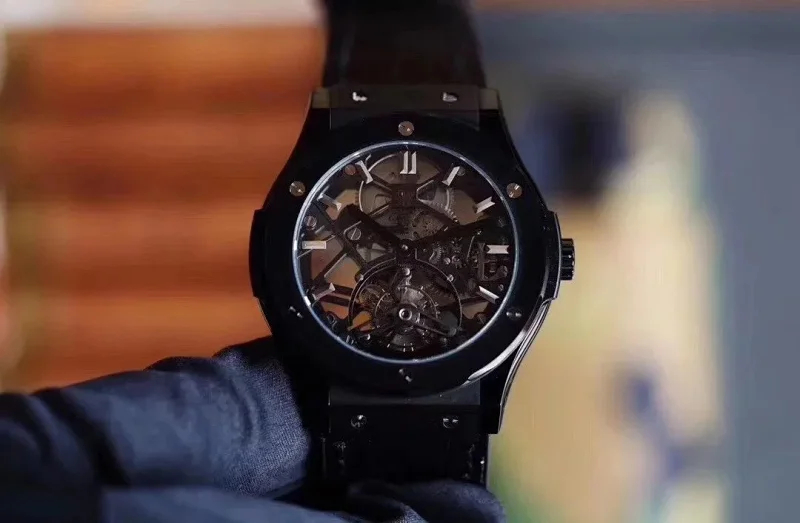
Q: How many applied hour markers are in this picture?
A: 9